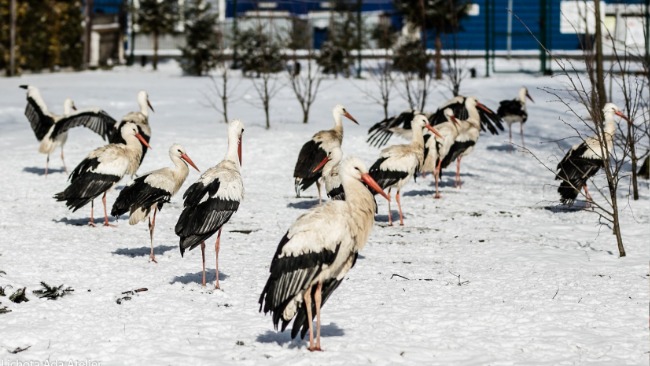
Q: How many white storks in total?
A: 14